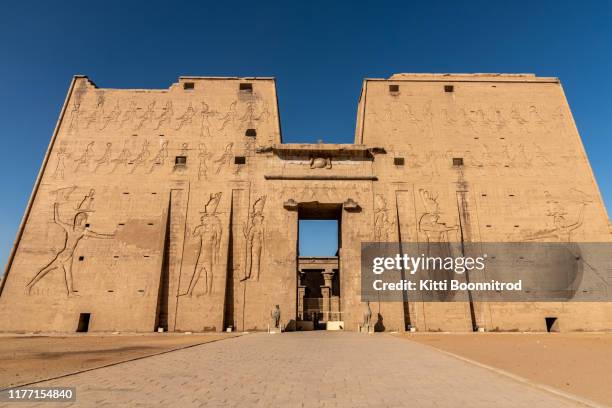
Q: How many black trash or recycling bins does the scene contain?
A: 0